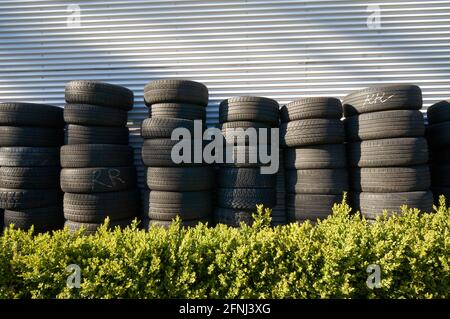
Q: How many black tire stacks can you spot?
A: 7